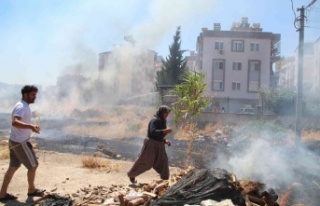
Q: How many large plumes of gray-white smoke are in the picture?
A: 2